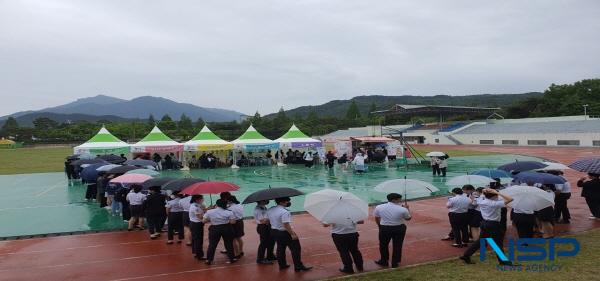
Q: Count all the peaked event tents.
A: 5